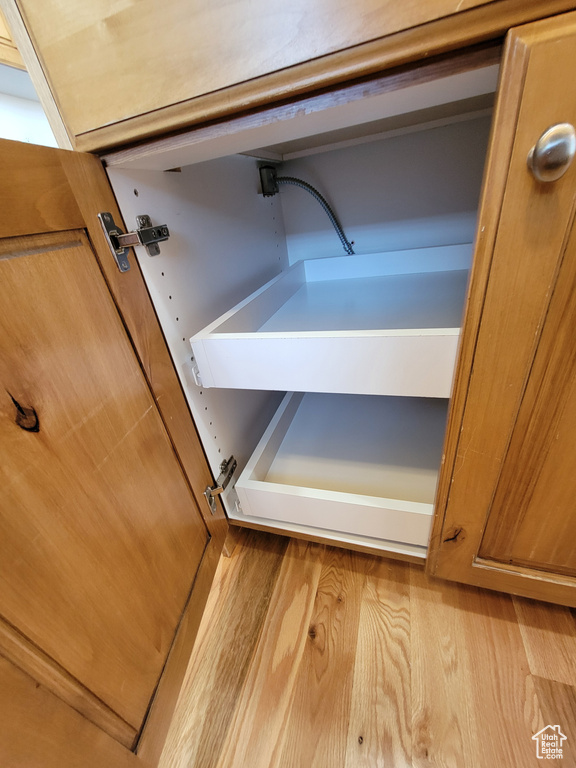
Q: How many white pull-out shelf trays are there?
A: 2